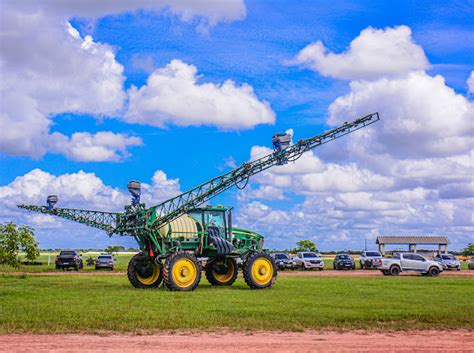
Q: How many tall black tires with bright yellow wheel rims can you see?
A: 4